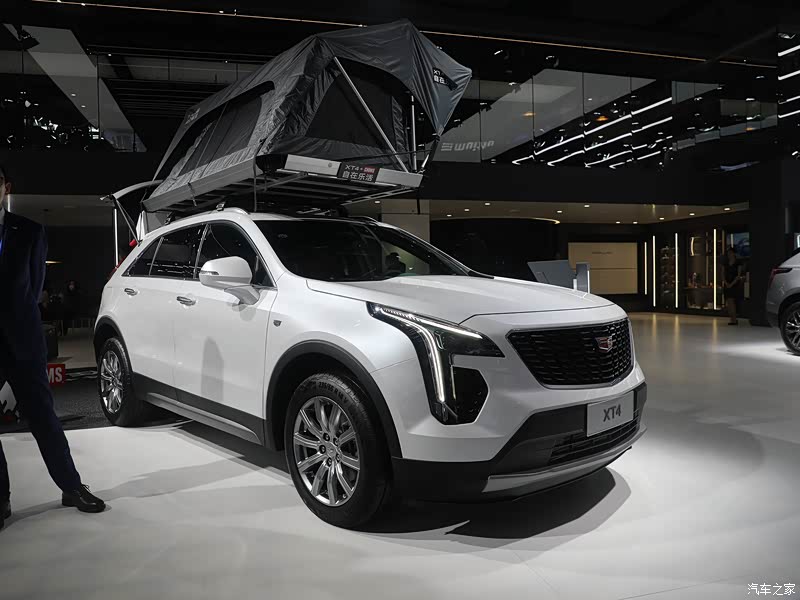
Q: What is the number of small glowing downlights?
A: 10